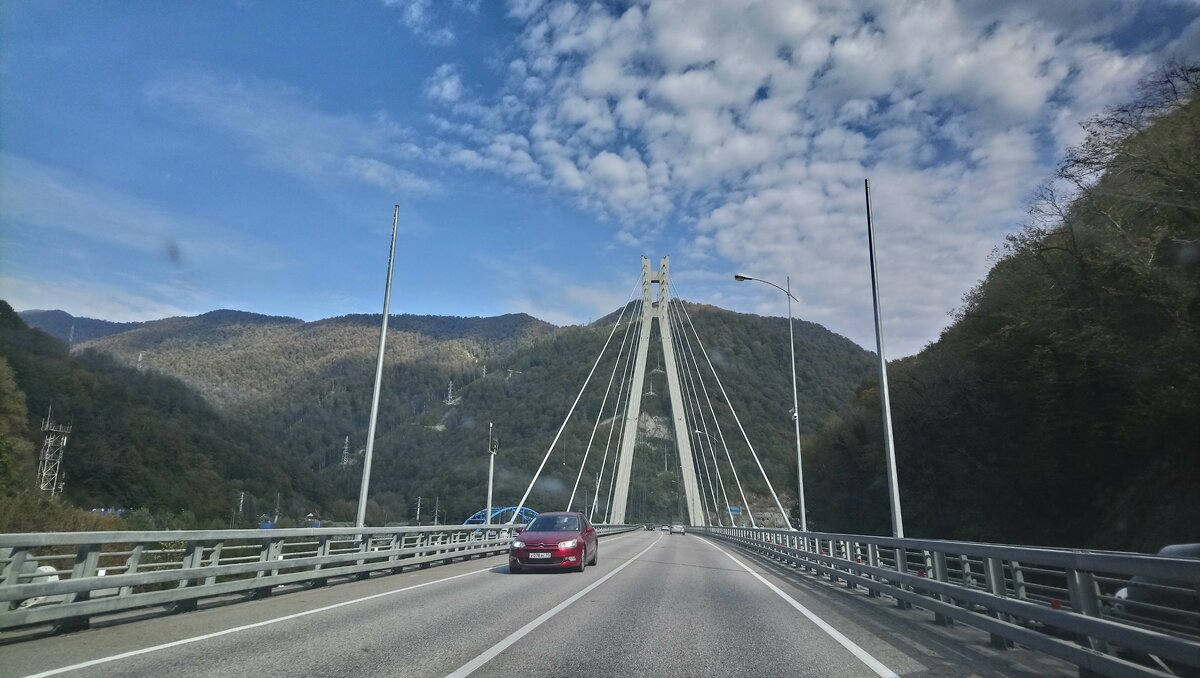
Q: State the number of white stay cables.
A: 9